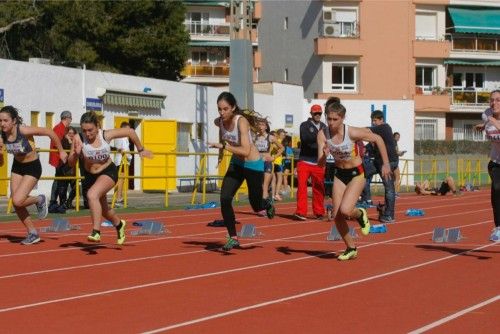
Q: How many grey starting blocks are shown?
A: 5